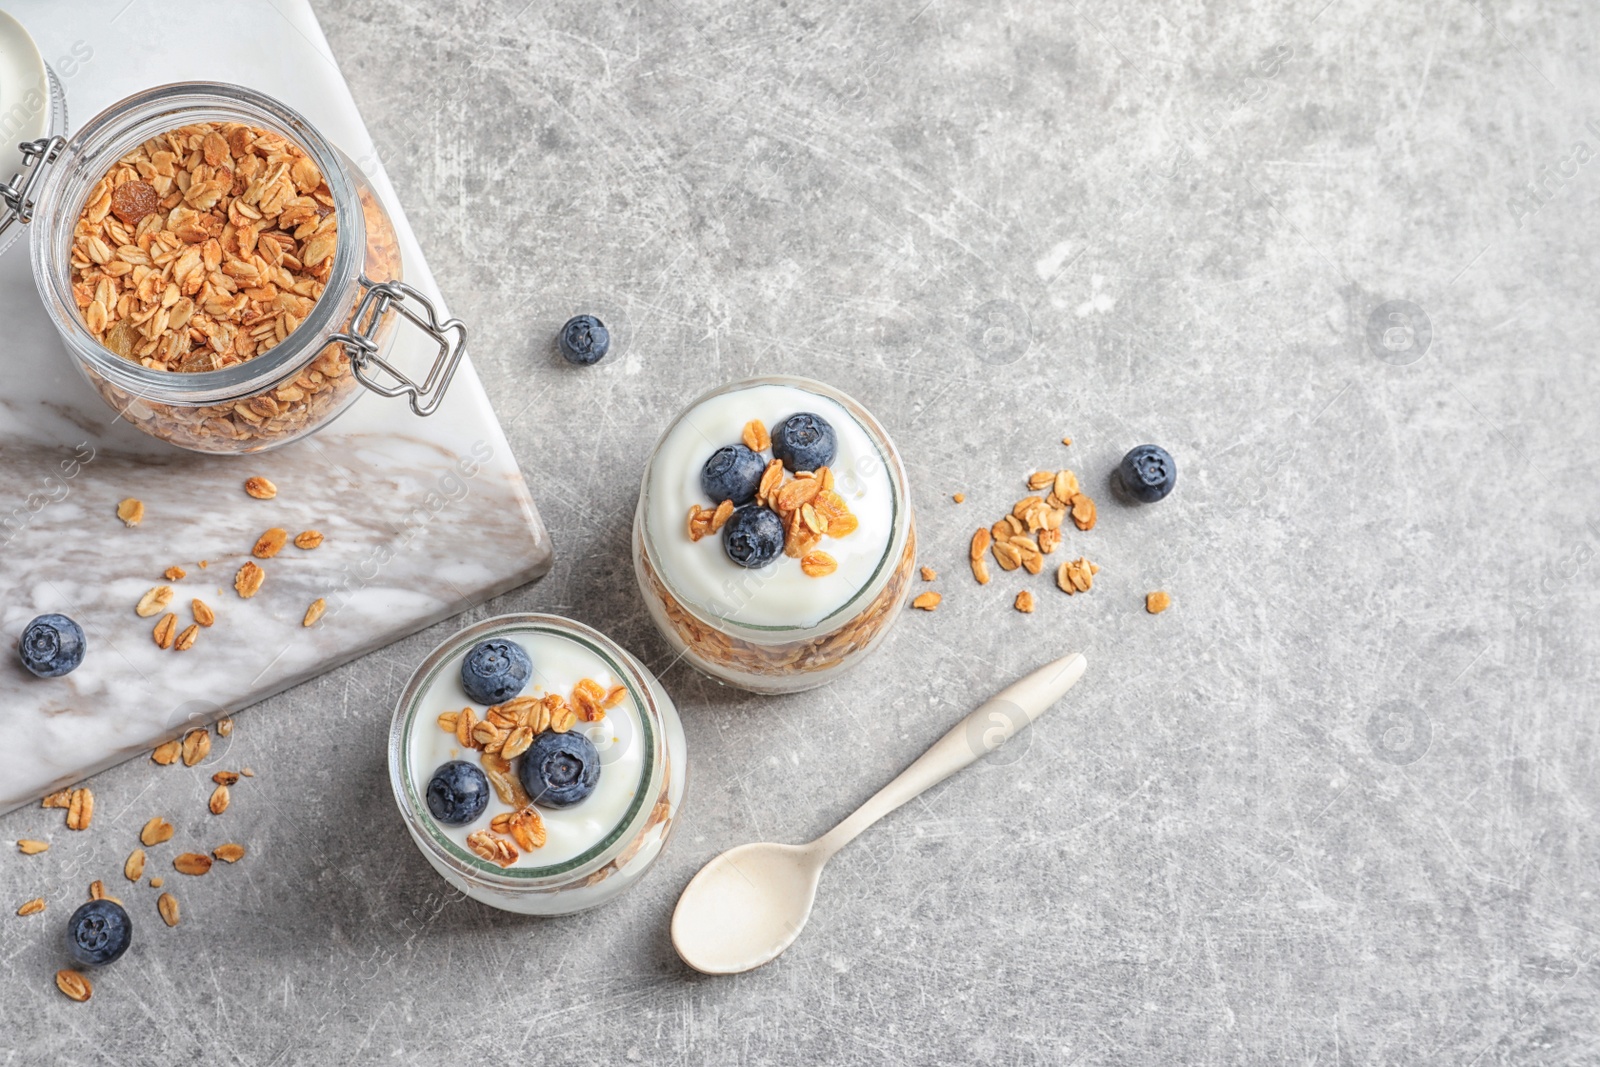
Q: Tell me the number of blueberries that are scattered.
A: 4